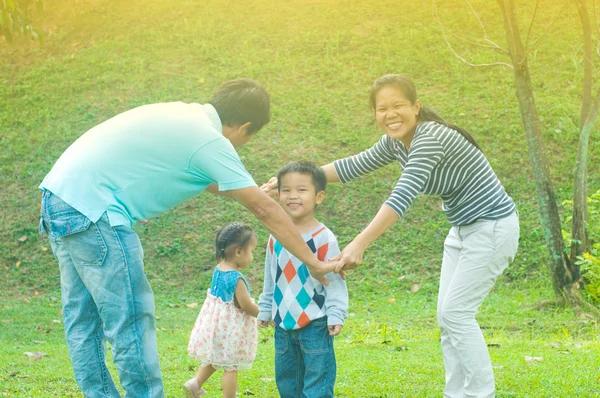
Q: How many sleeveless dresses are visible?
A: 1